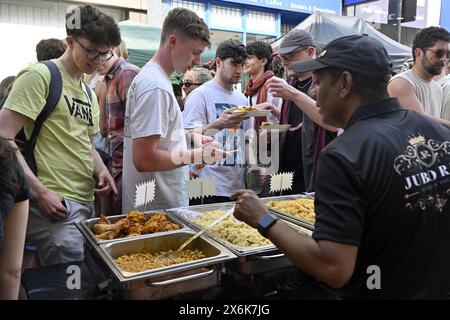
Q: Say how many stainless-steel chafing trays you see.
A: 4